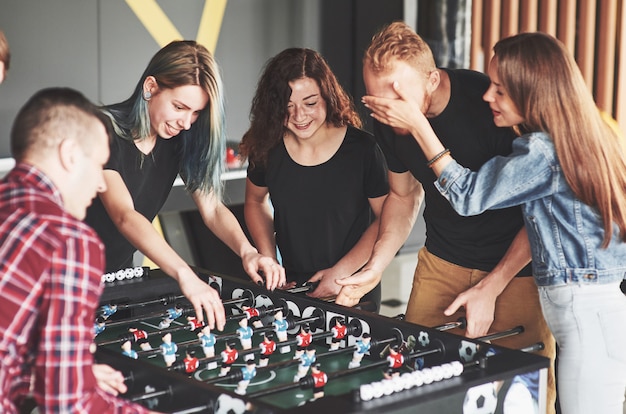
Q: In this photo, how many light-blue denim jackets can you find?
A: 1